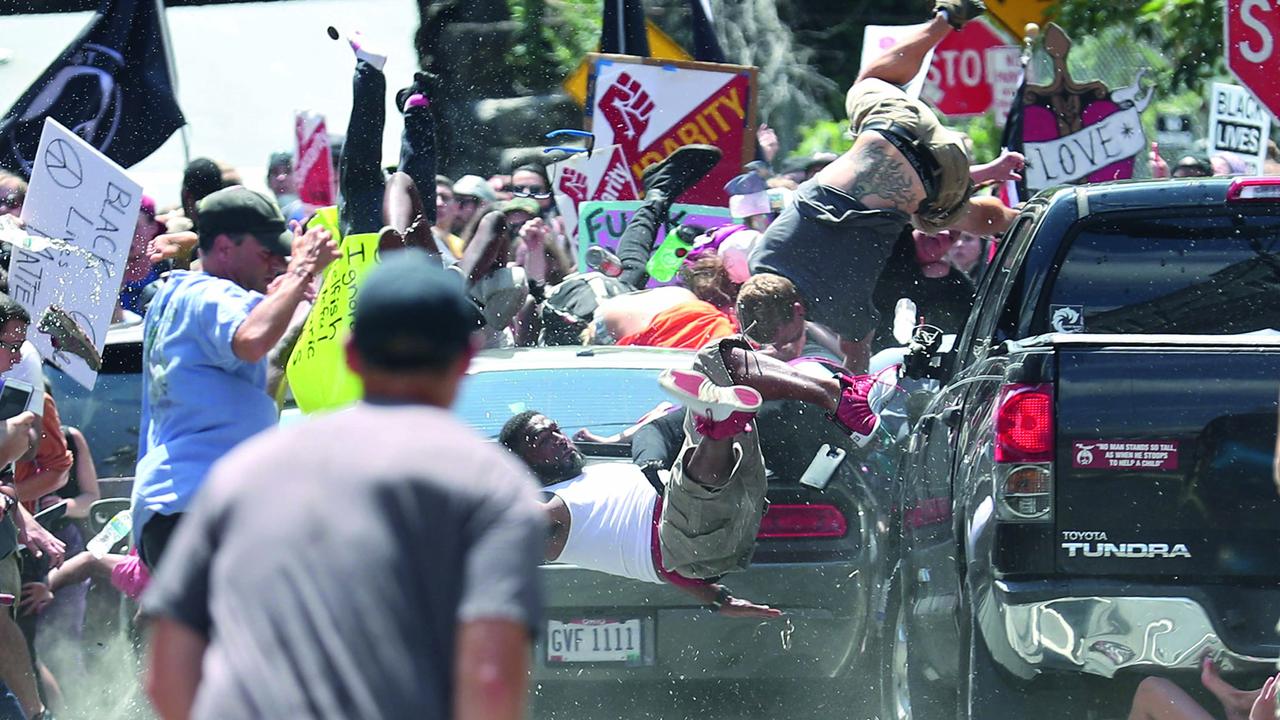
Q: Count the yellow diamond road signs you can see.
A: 2